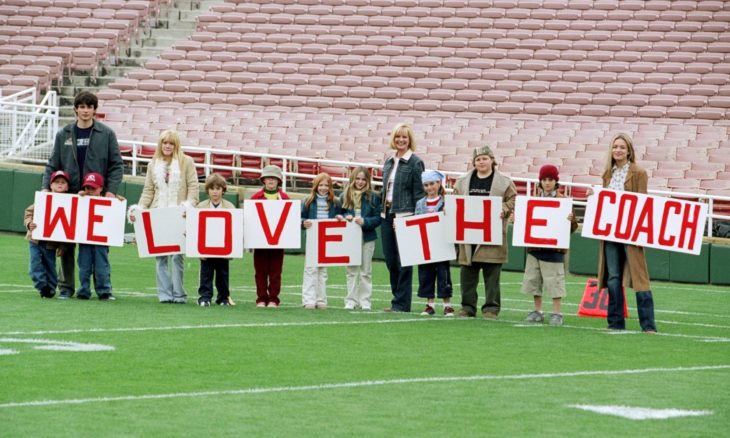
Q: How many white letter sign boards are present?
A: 9